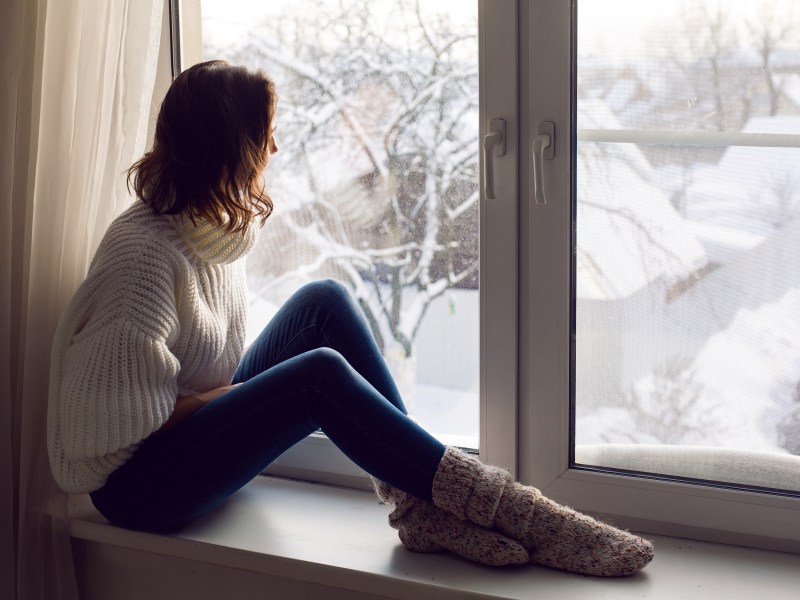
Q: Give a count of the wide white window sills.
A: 1